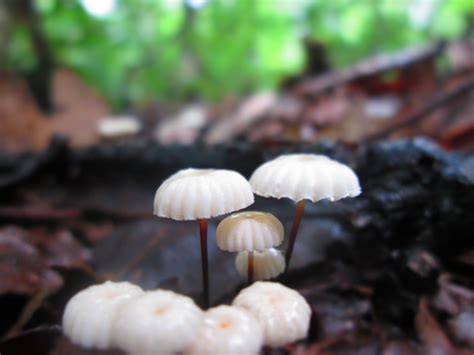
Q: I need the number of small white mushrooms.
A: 8